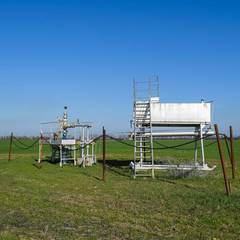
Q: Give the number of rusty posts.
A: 6